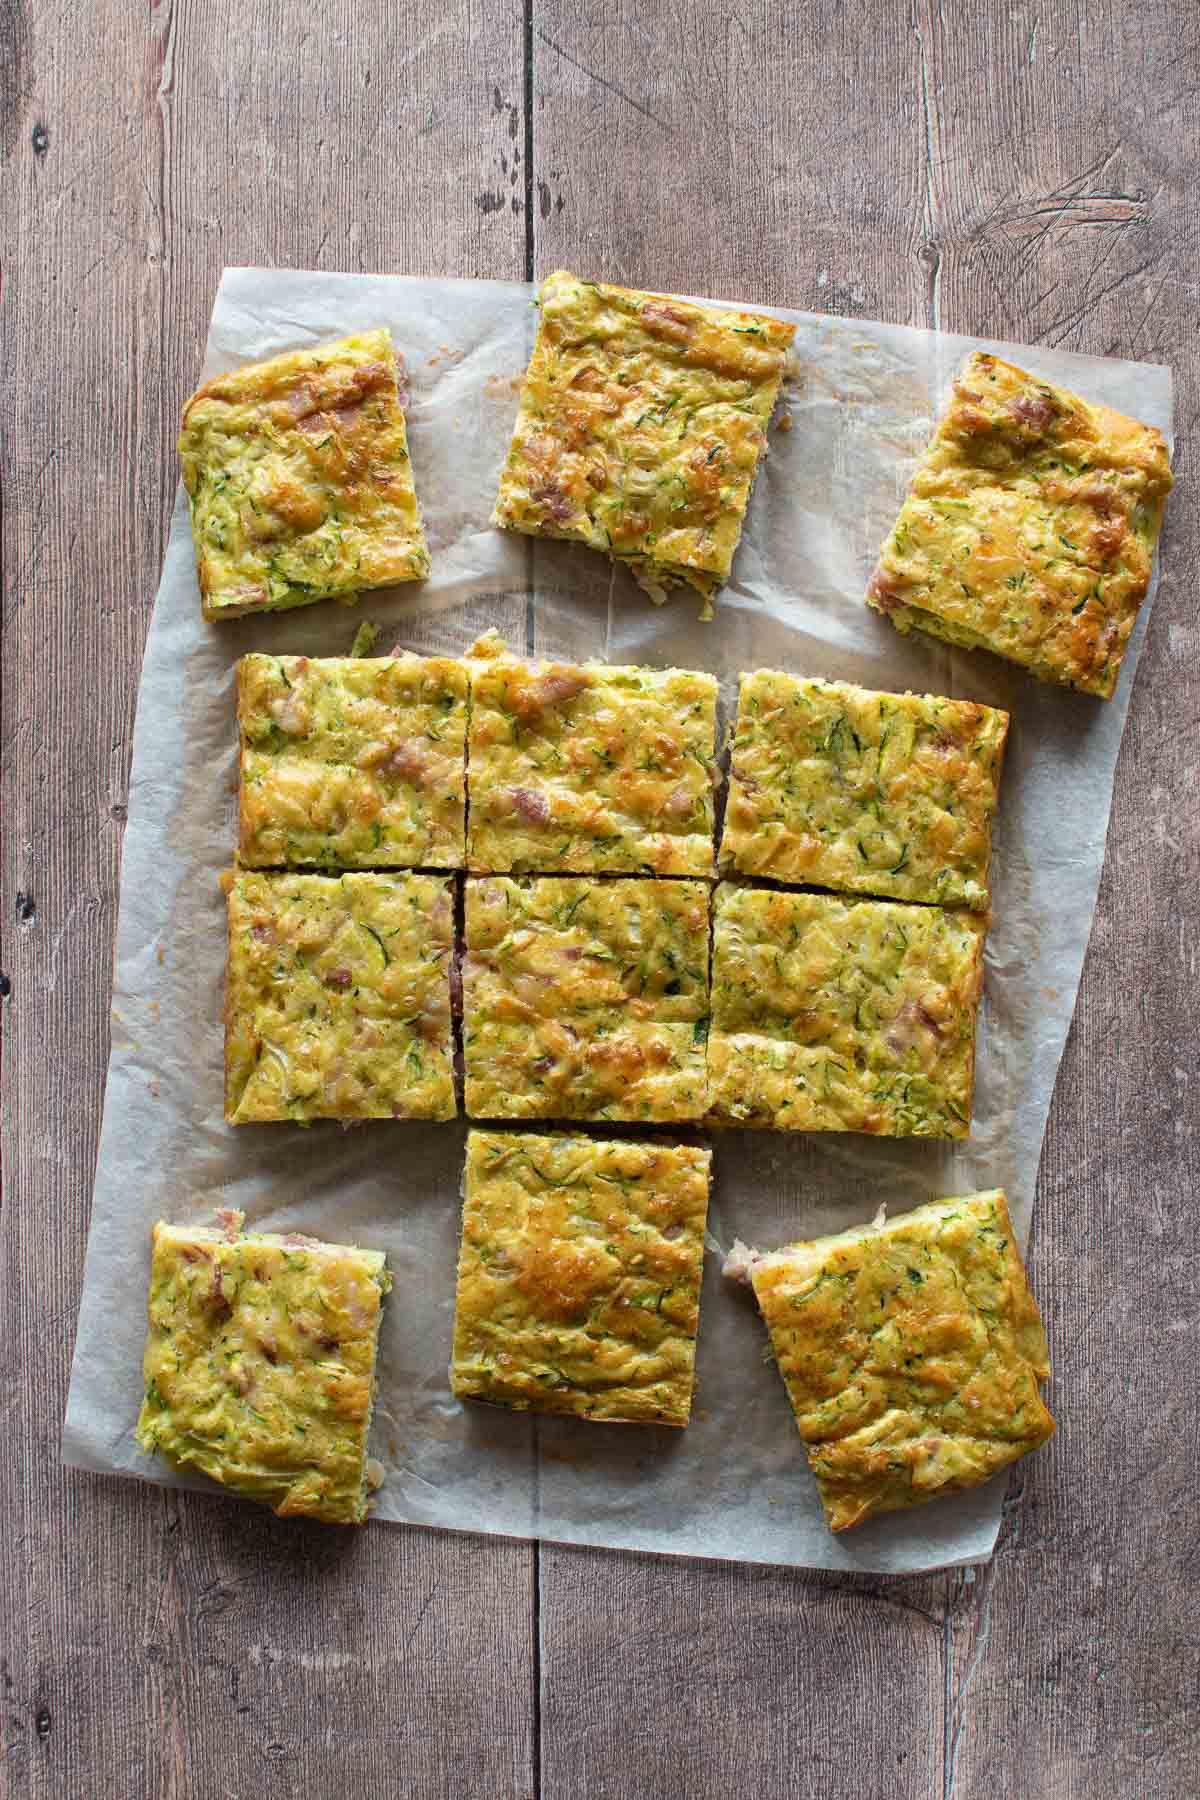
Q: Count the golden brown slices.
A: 12